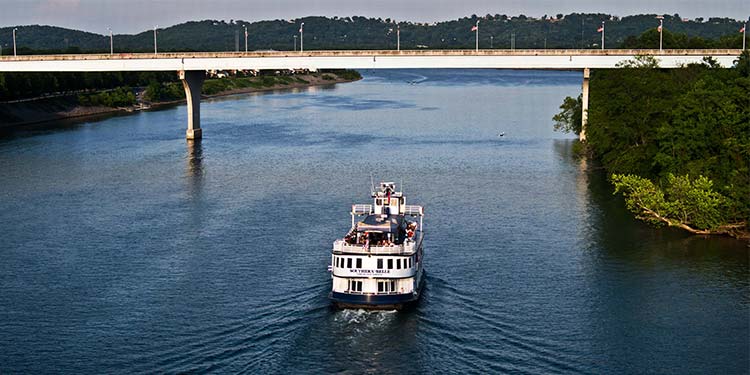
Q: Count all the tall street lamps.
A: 10